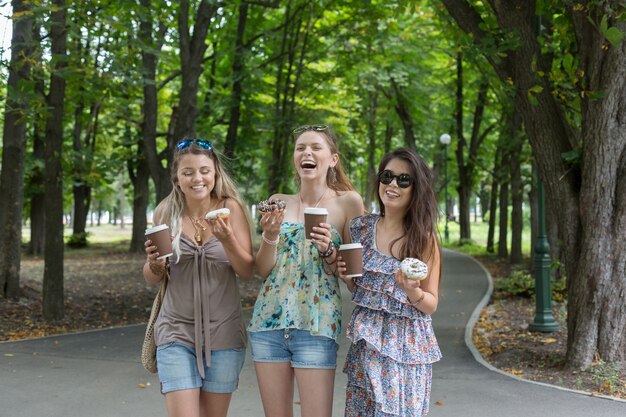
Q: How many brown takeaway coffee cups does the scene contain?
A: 3